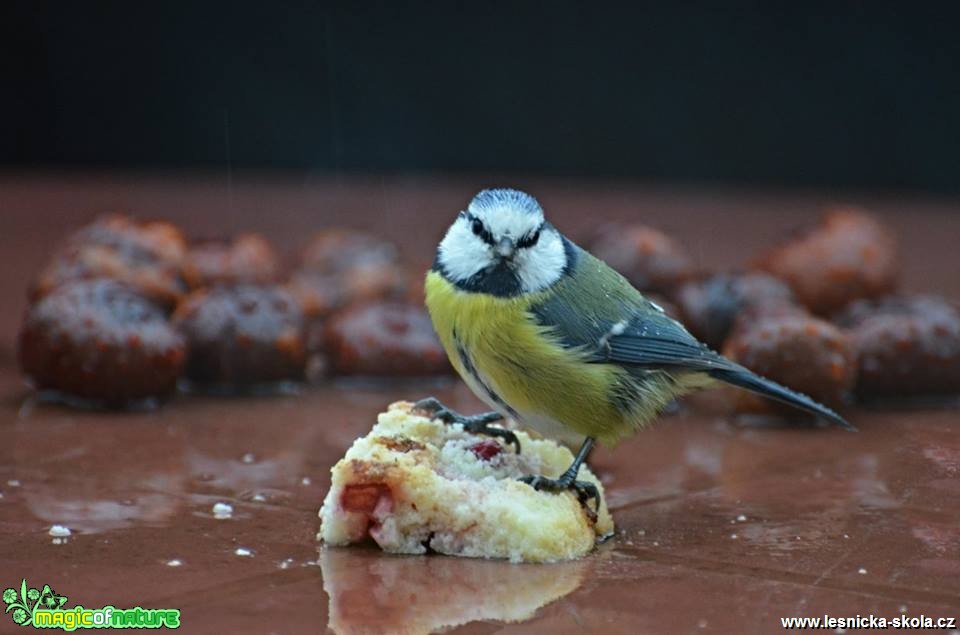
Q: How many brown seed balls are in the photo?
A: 11